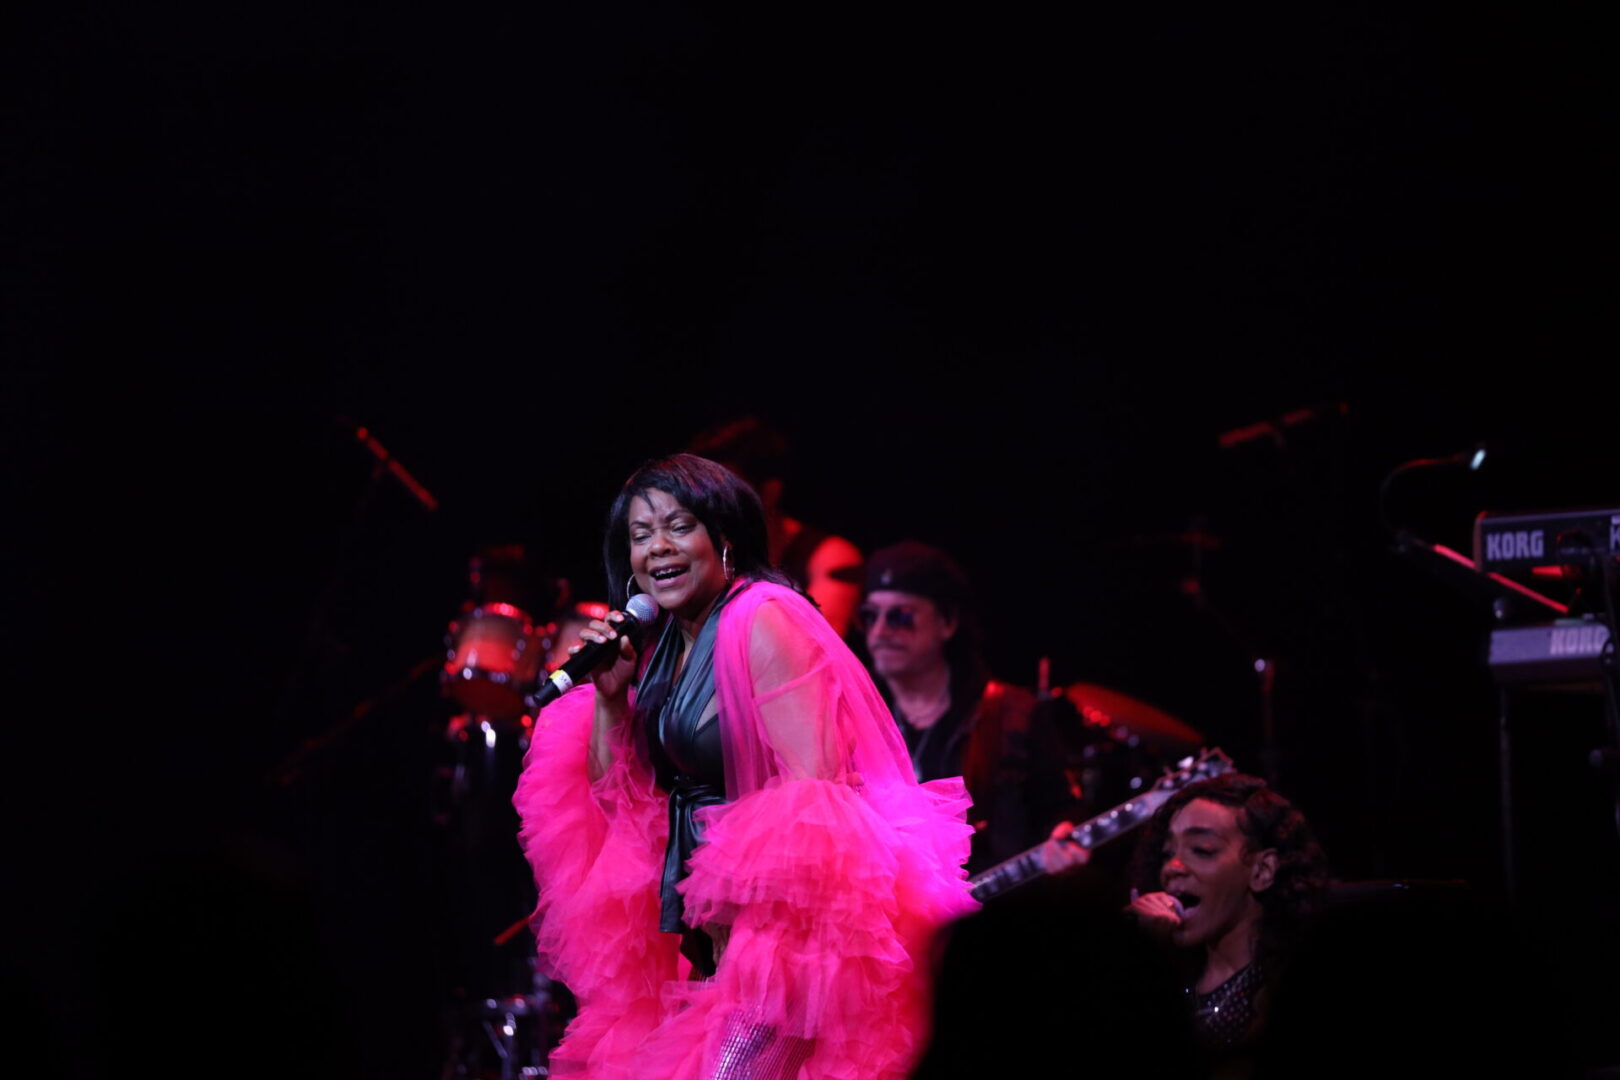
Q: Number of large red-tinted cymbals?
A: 1